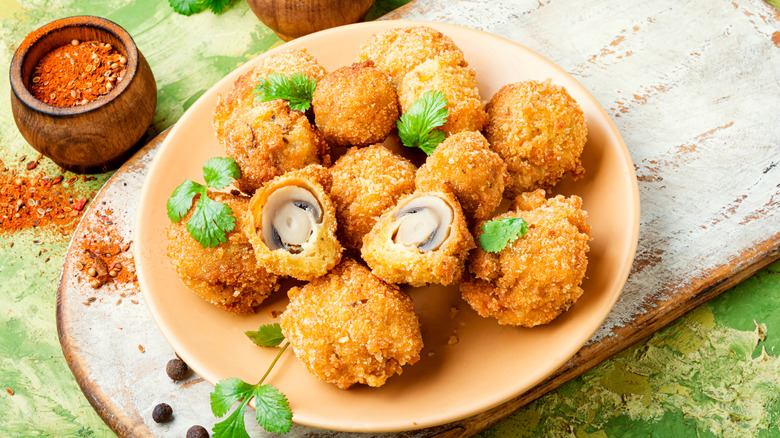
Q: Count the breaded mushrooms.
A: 13